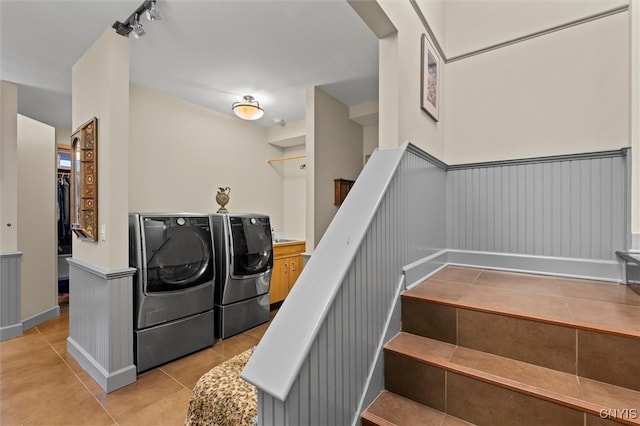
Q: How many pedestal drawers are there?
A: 2